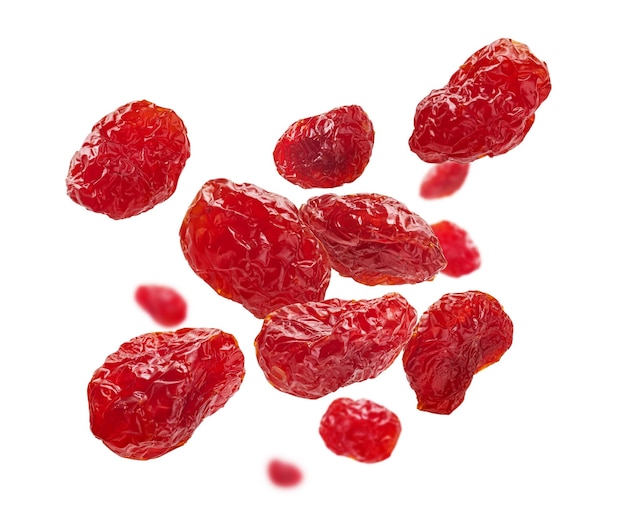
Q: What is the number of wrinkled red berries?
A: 13